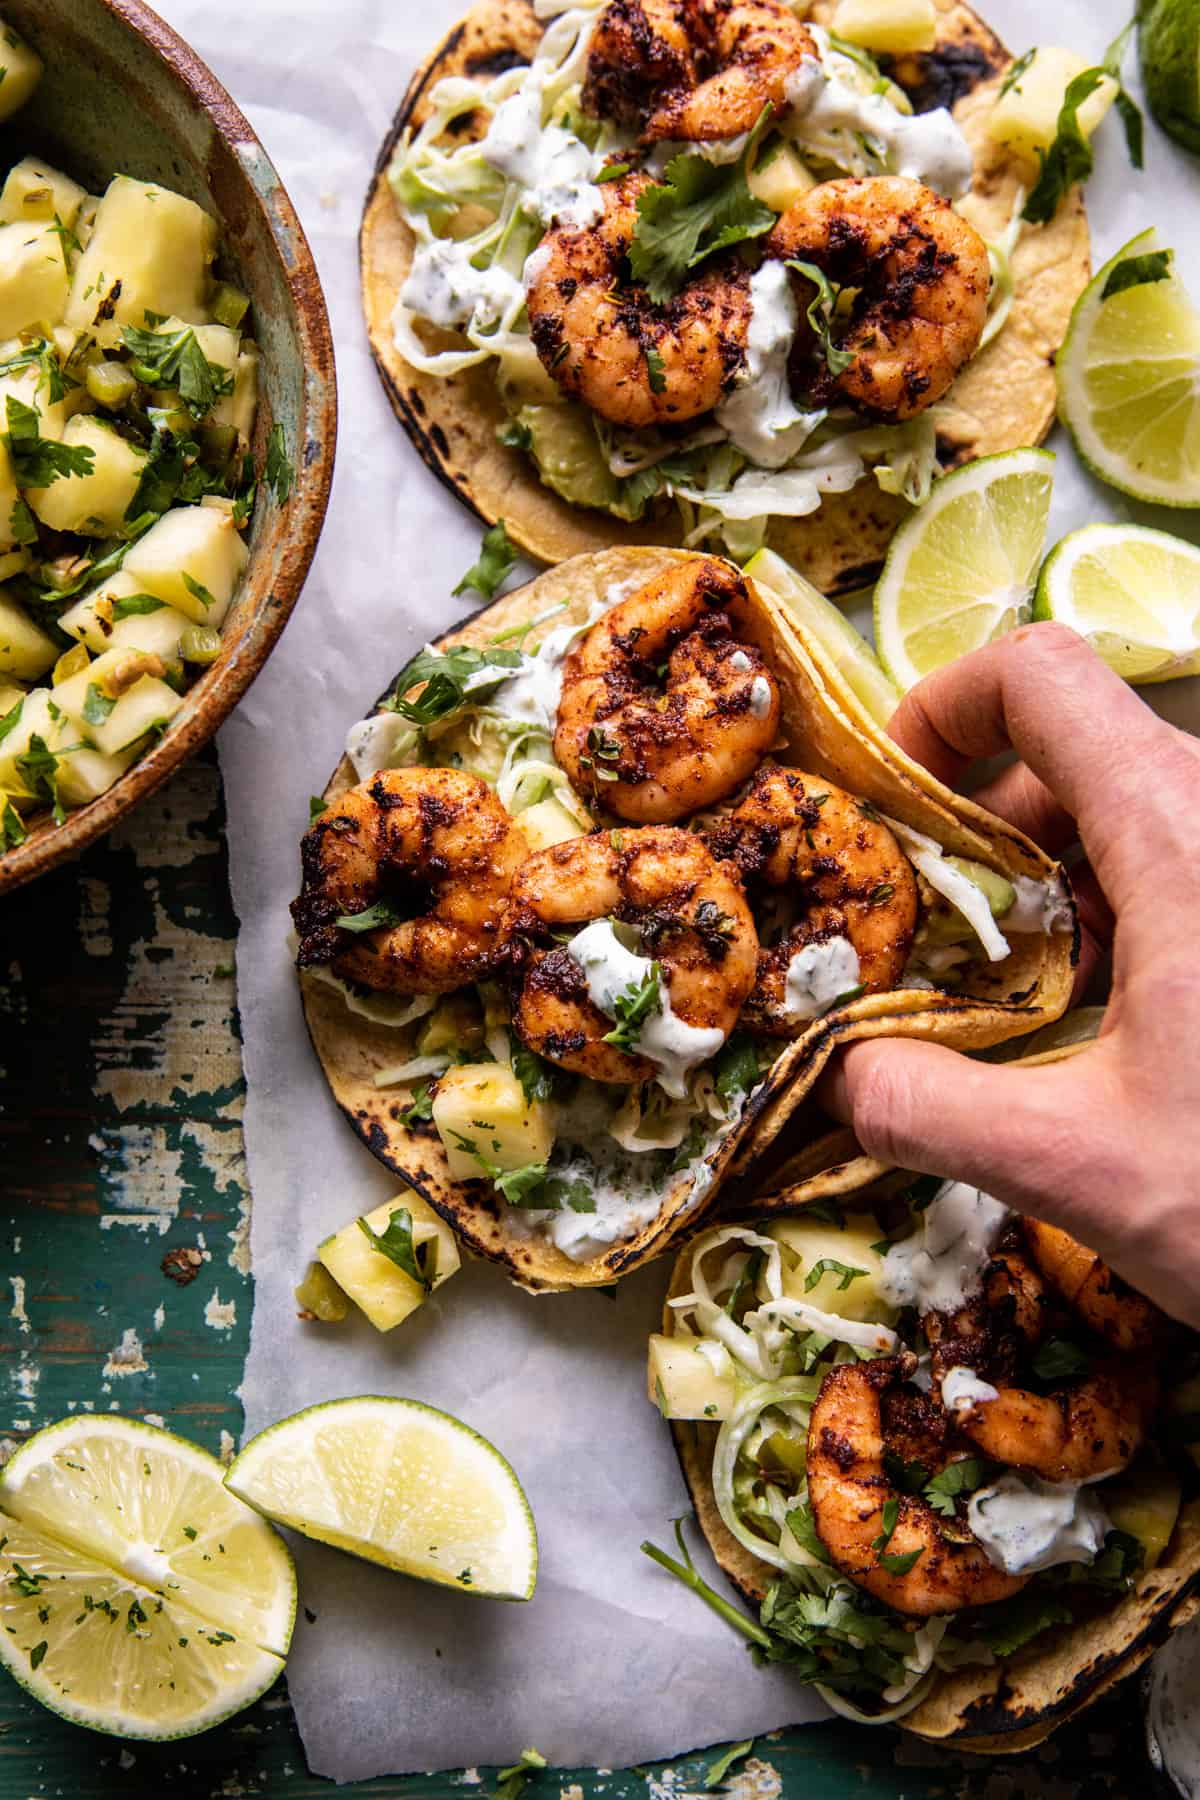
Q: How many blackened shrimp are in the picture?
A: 10